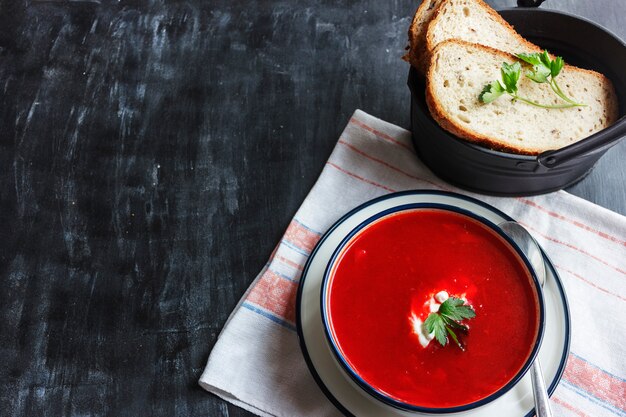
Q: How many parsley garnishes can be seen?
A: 2